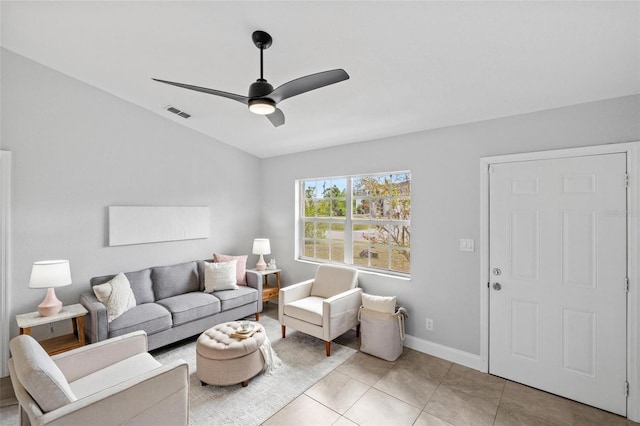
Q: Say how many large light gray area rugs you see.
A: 1